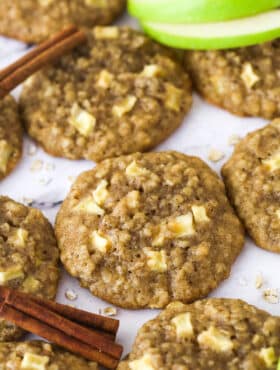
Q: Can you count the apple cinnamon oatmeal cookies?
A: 9